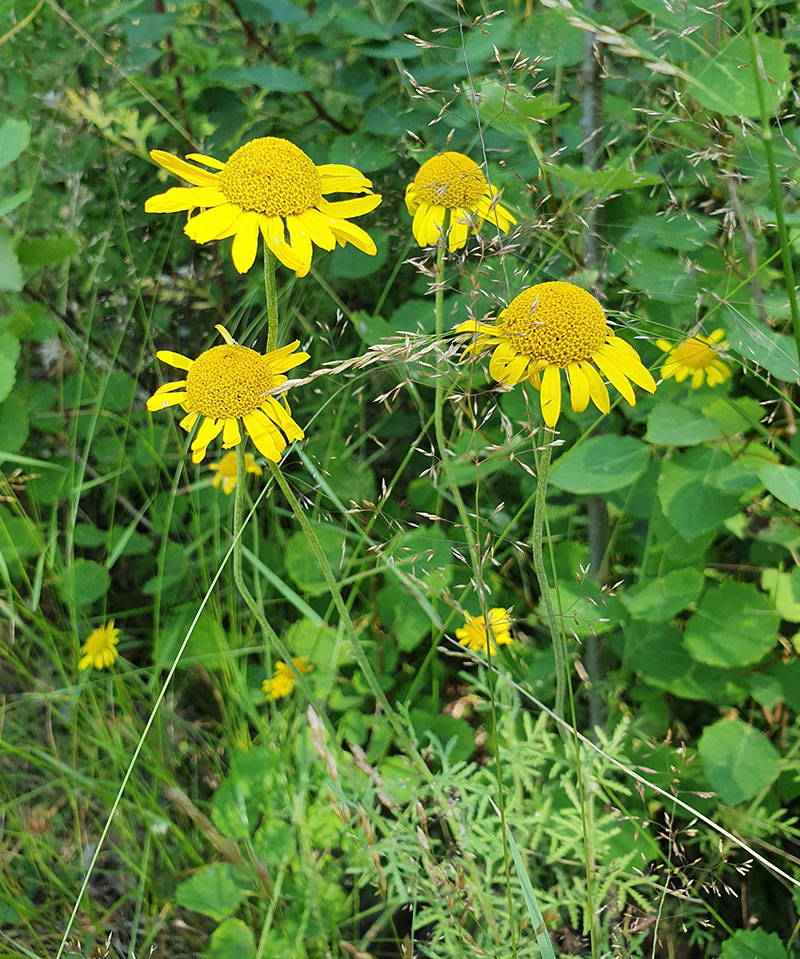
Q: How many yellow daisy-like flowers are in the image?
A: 9